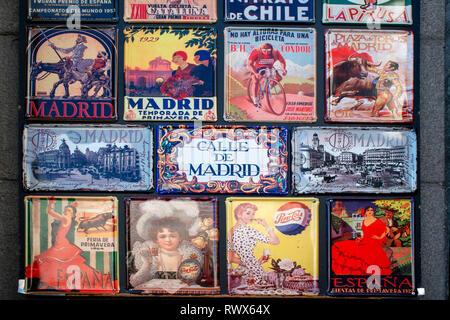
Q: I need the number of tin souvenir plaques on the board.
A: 15